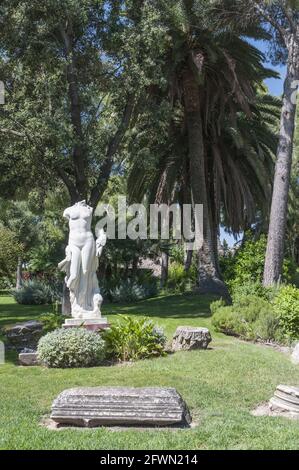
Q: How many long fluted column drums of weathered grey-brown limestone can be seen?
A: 1